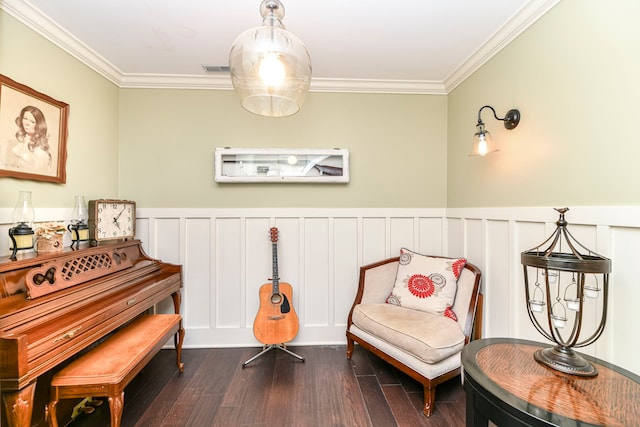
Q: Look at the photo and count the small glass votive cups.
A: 5